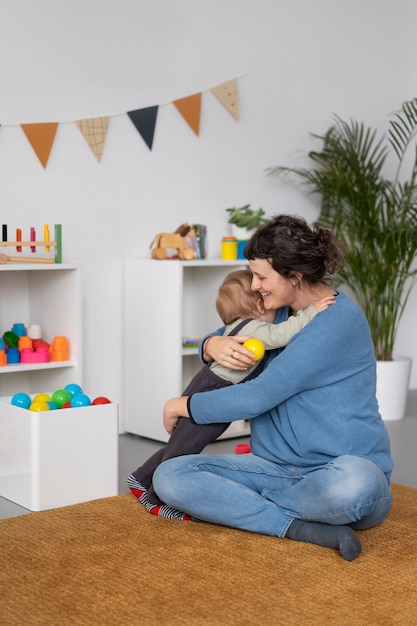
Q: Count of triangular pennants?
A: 5